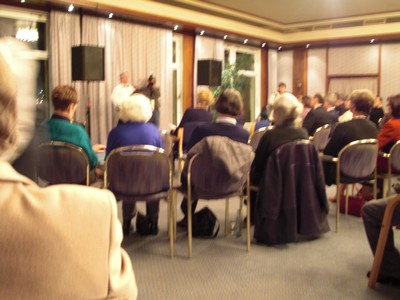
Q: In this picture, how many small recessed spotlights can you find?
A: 11